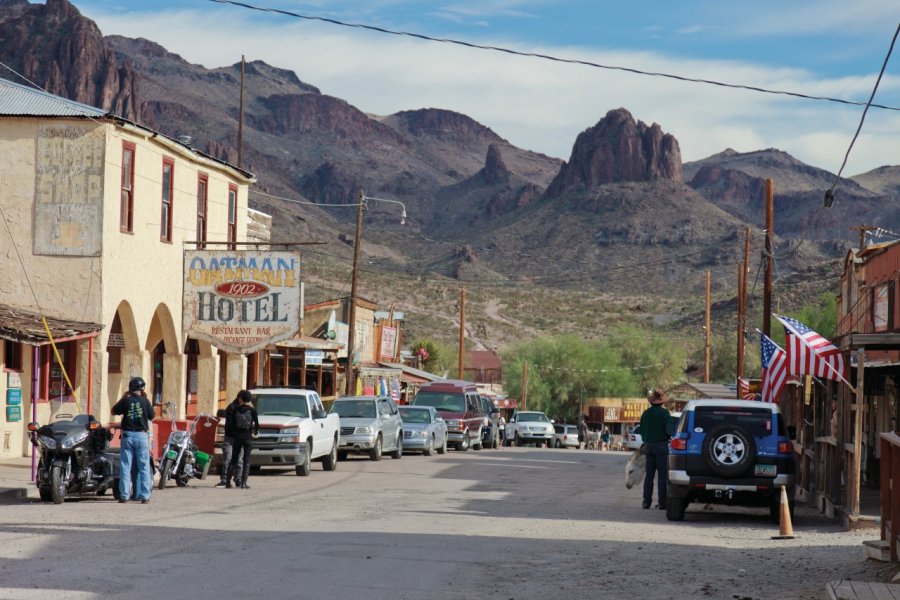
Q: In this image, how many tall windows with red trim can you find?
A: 4